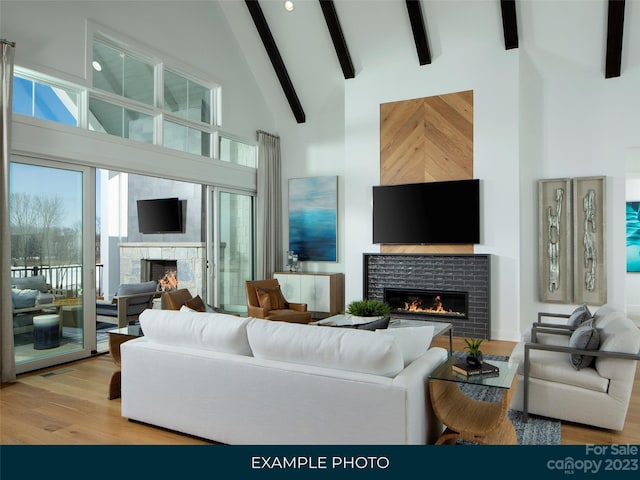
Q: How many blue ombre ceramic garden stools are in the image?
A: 1